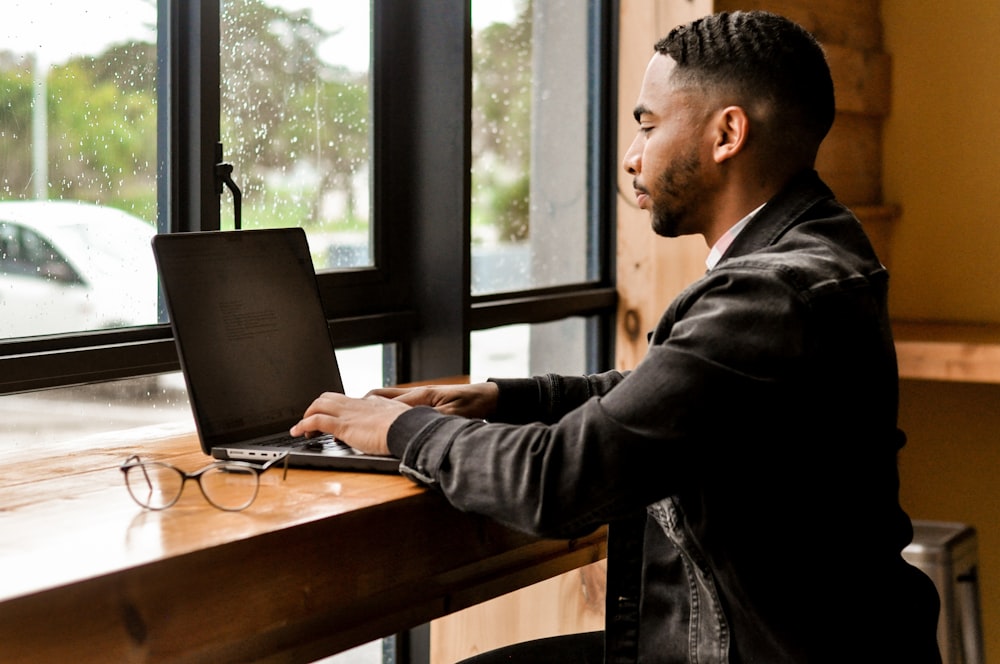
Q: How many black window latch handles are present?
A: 1